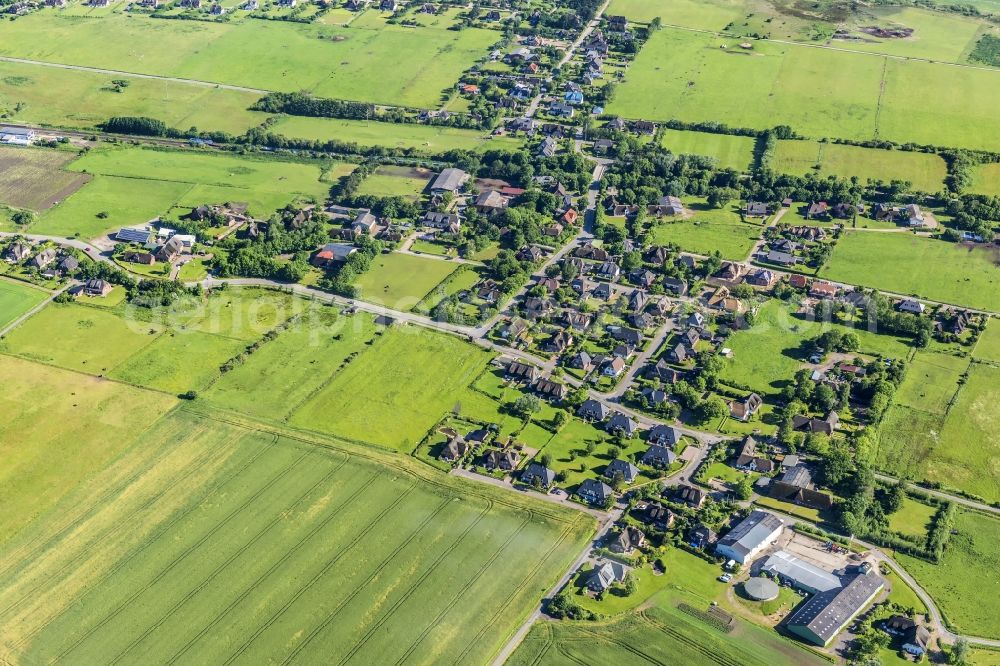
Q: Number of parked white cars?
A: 2